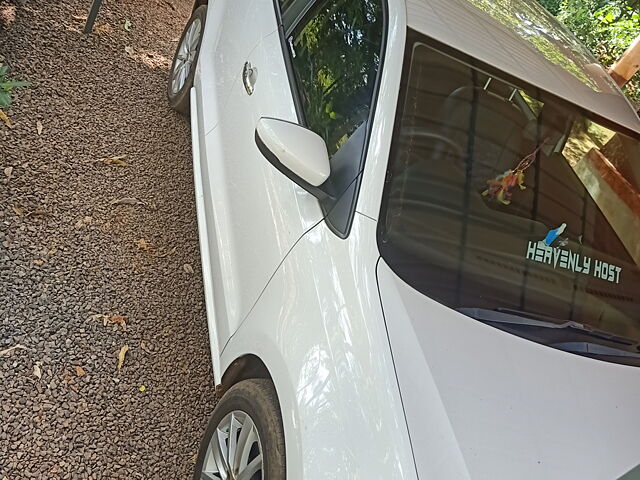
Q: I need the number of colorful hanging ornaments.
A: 1